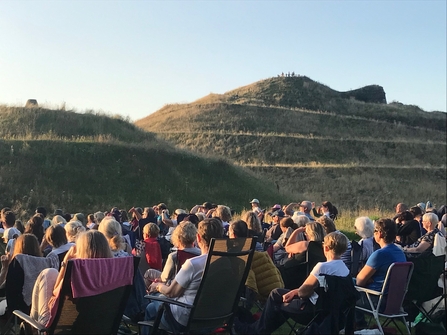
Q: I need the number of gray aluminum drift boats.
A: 0